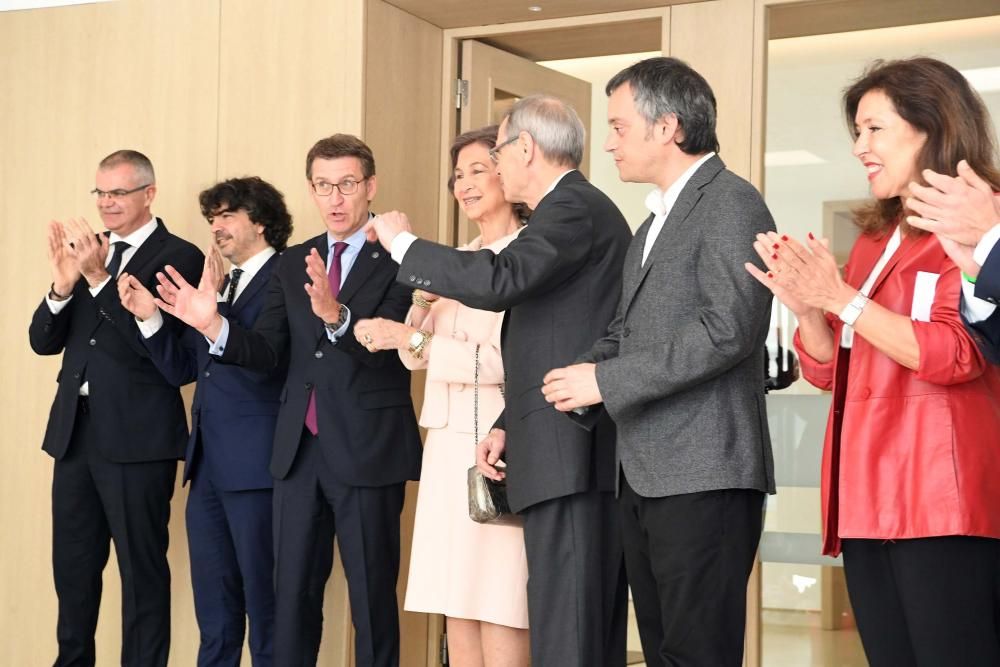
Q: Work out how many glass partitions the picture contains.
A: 1